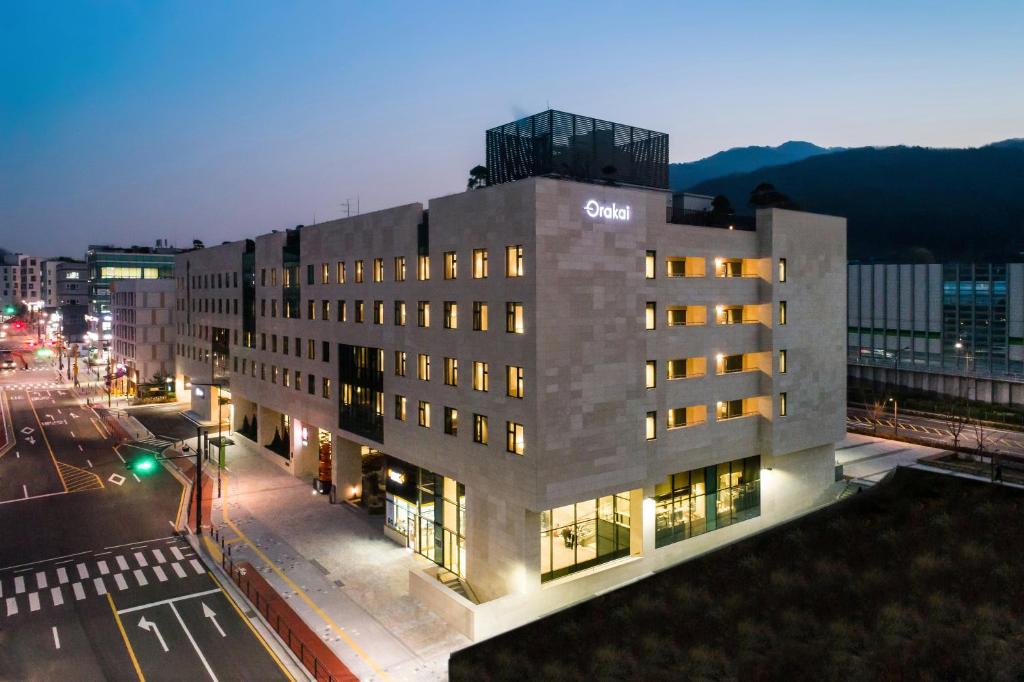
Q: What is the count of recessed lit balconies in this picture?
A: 8